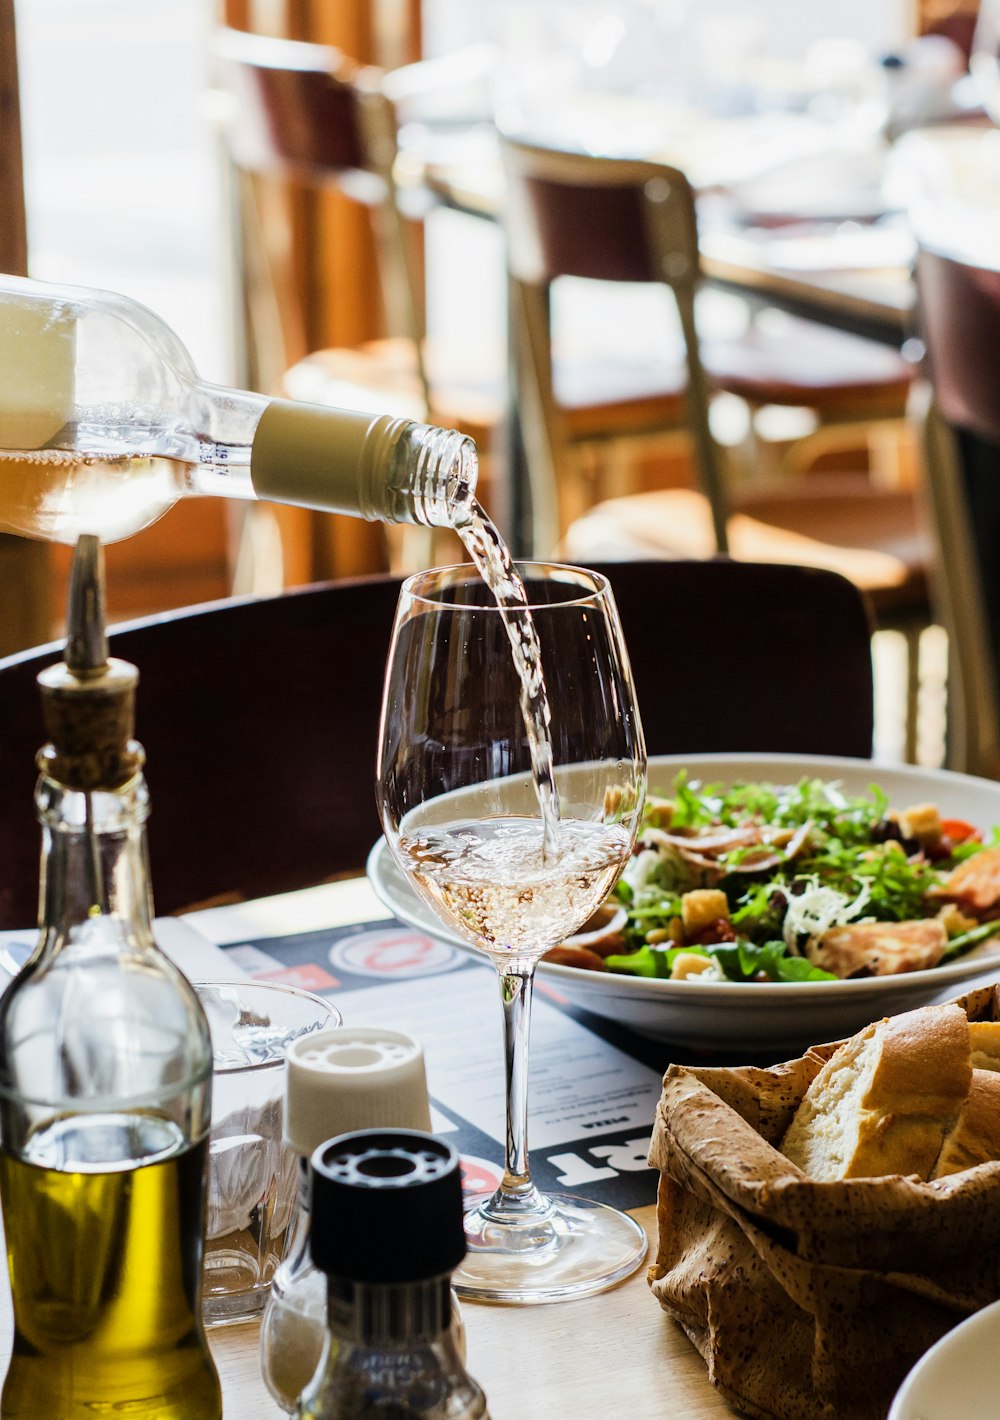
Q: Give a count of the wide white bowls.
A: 1